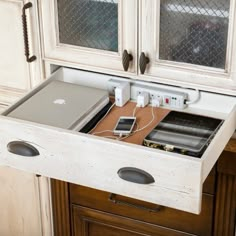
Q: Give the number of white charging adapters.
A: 3